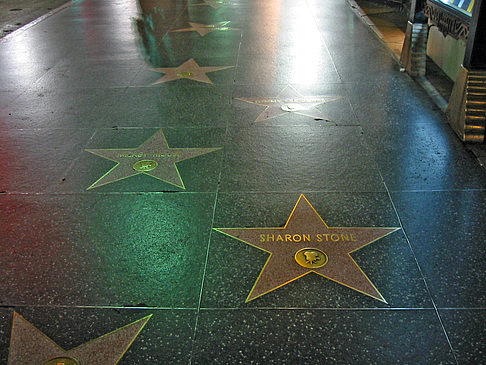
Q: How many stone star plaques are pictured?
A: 7